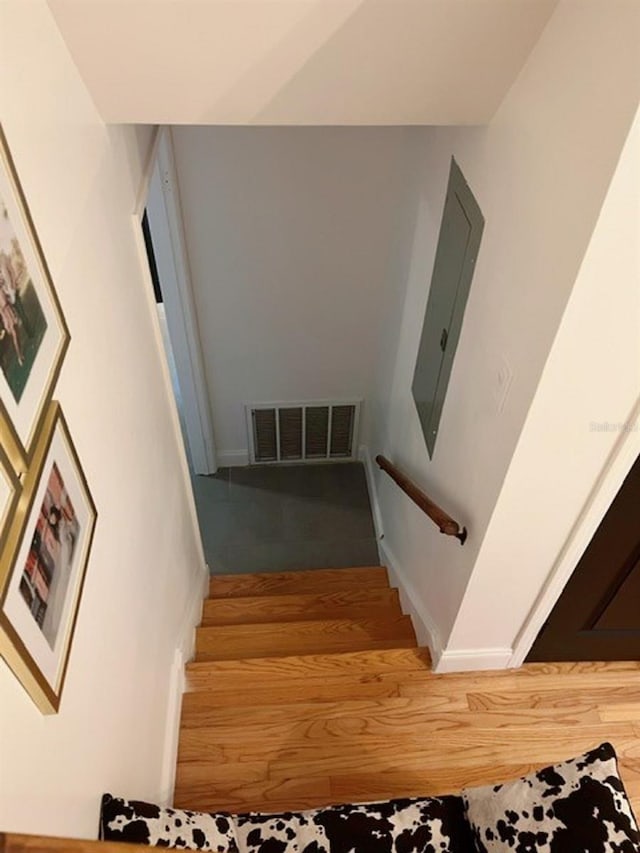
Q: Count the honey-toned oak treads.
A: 4